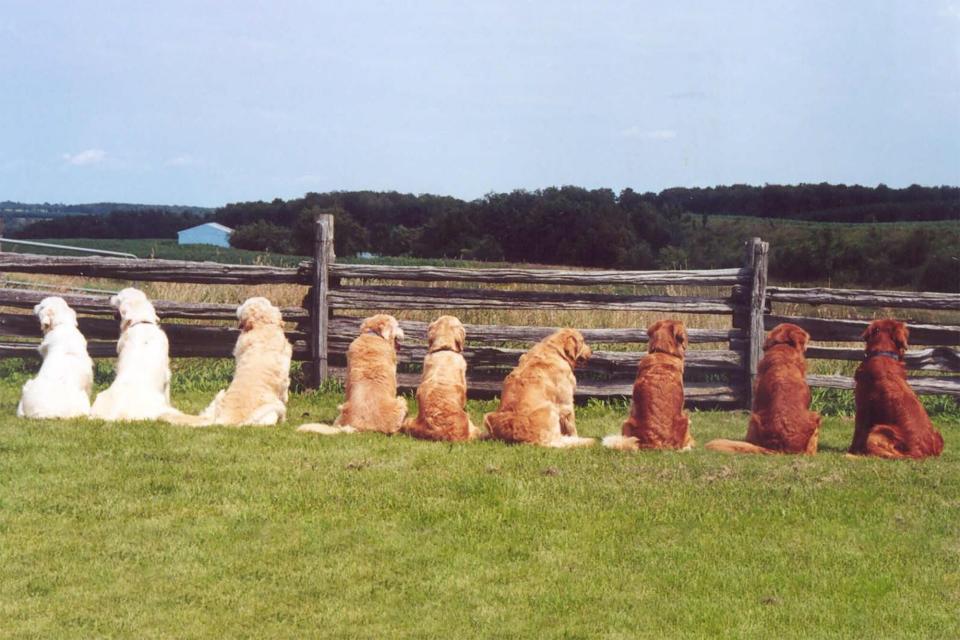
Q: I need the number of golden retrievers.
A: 9